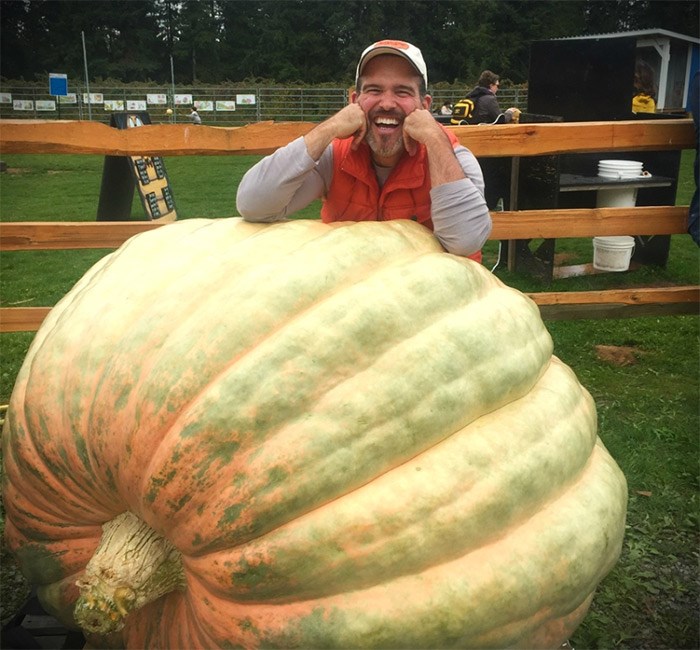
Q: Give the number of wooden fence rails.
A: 3